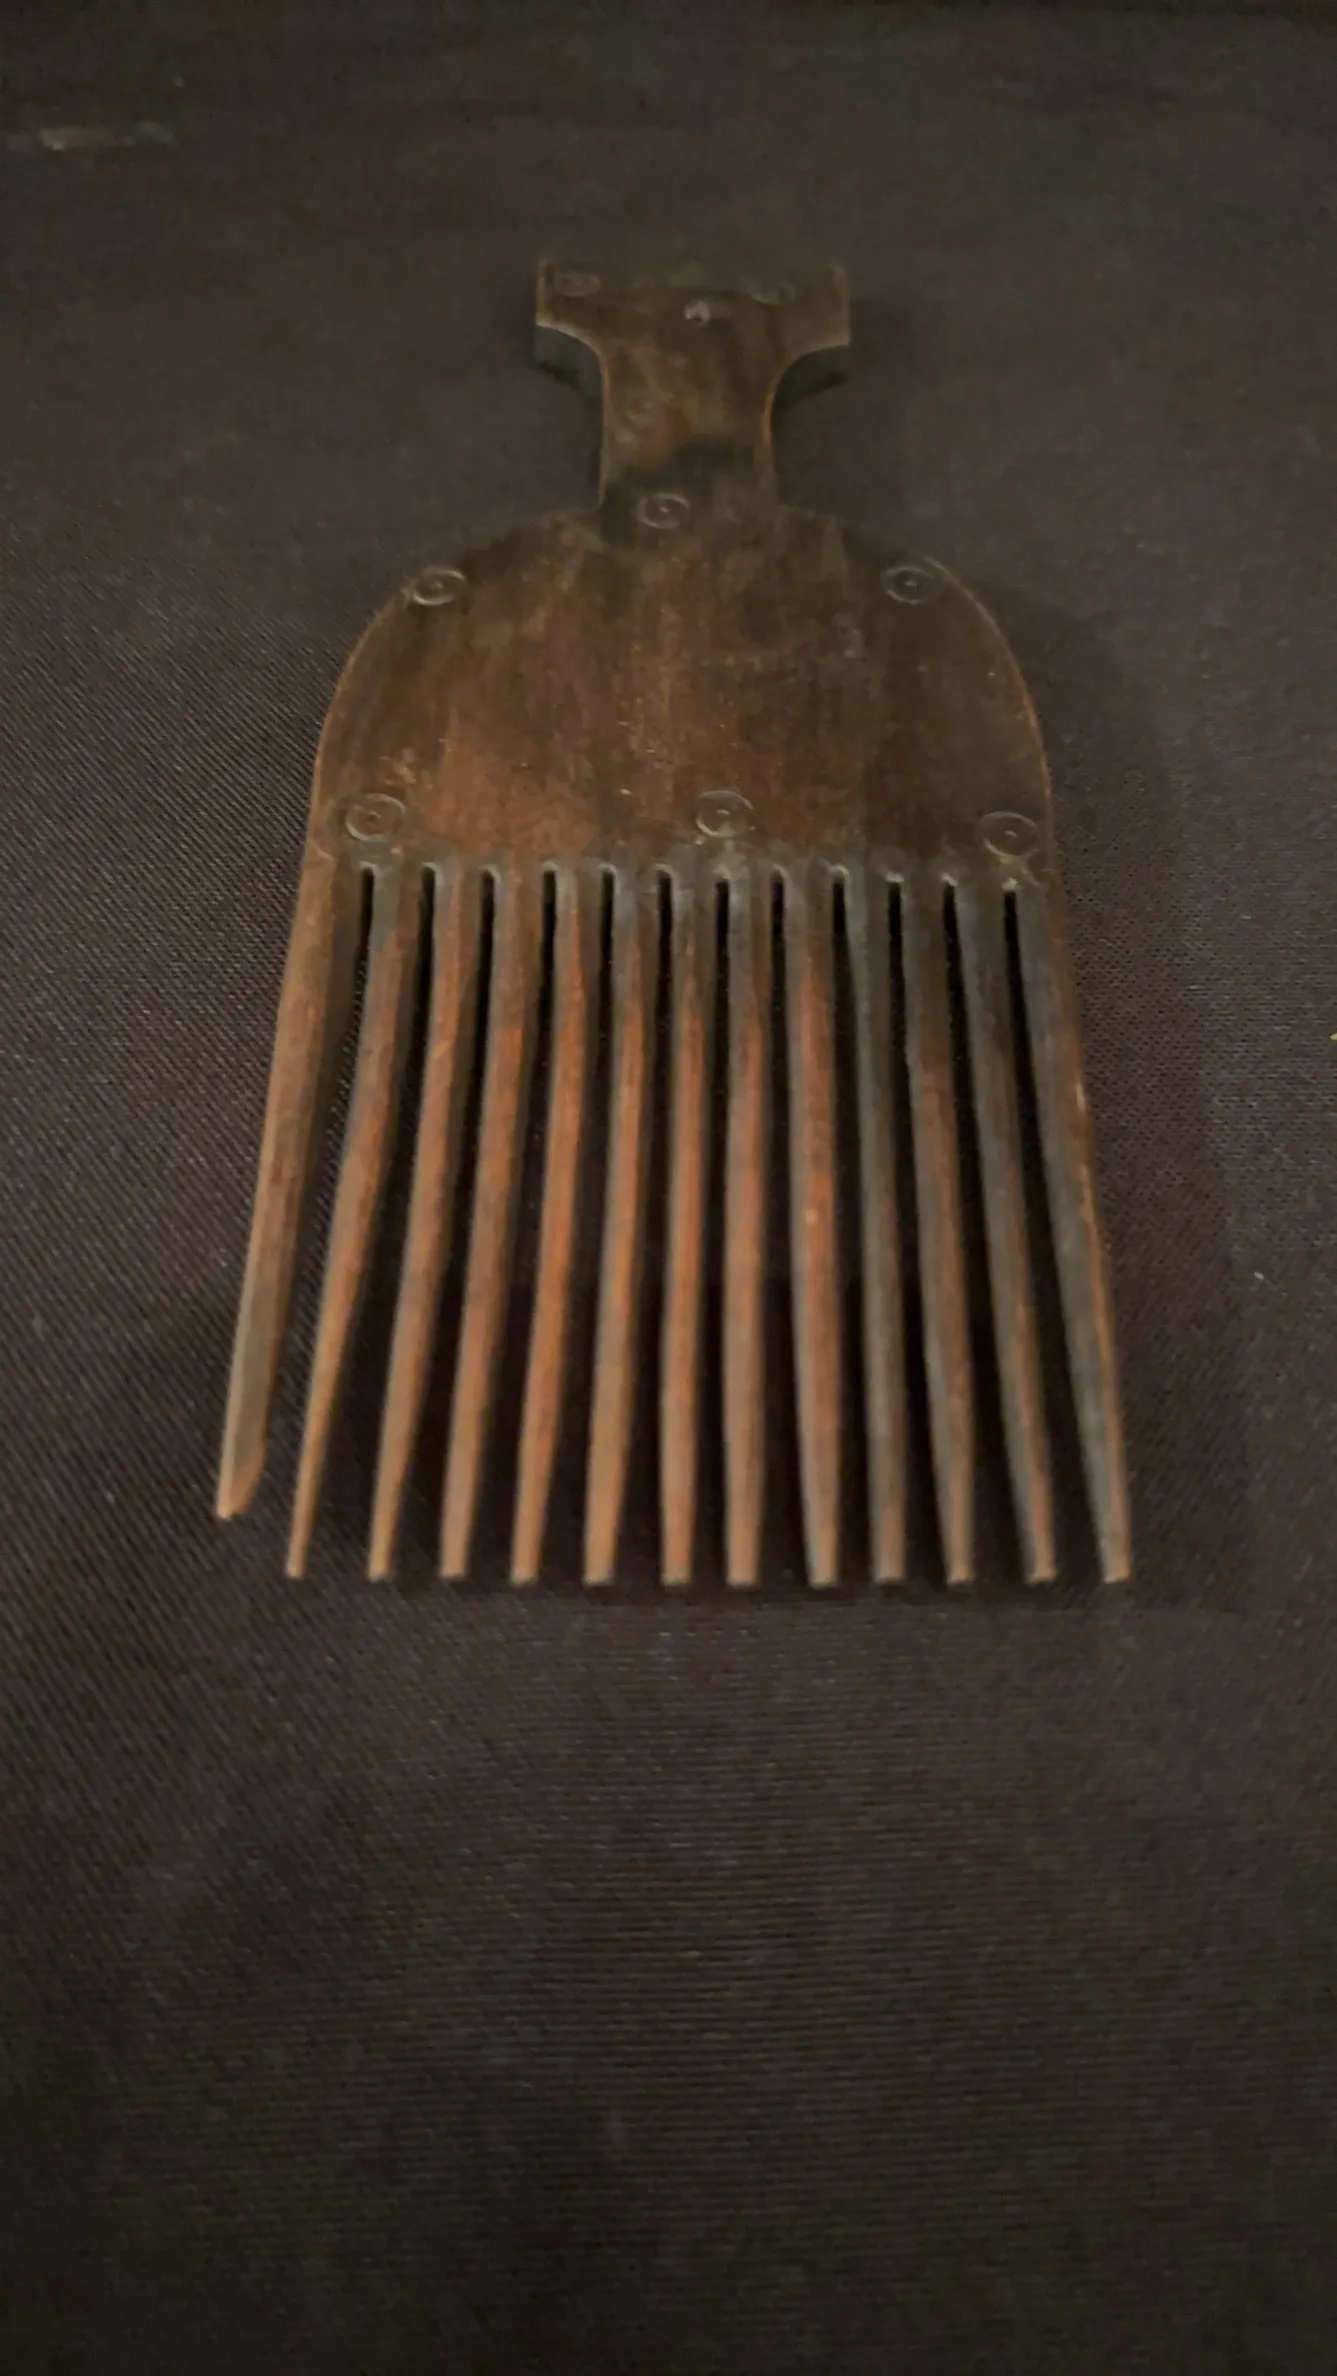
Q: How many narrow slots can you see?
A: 12